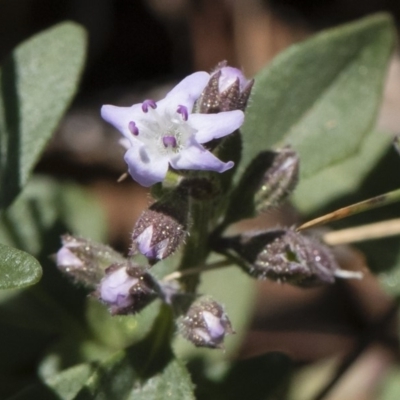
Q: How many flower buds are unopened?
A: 7